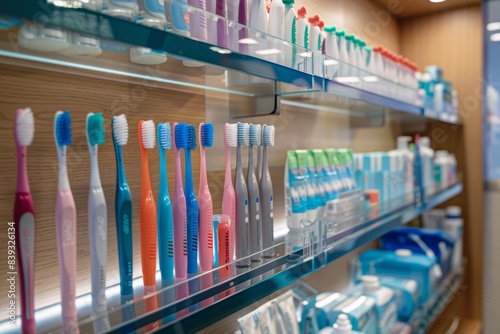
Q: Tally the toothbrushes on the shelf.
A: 13